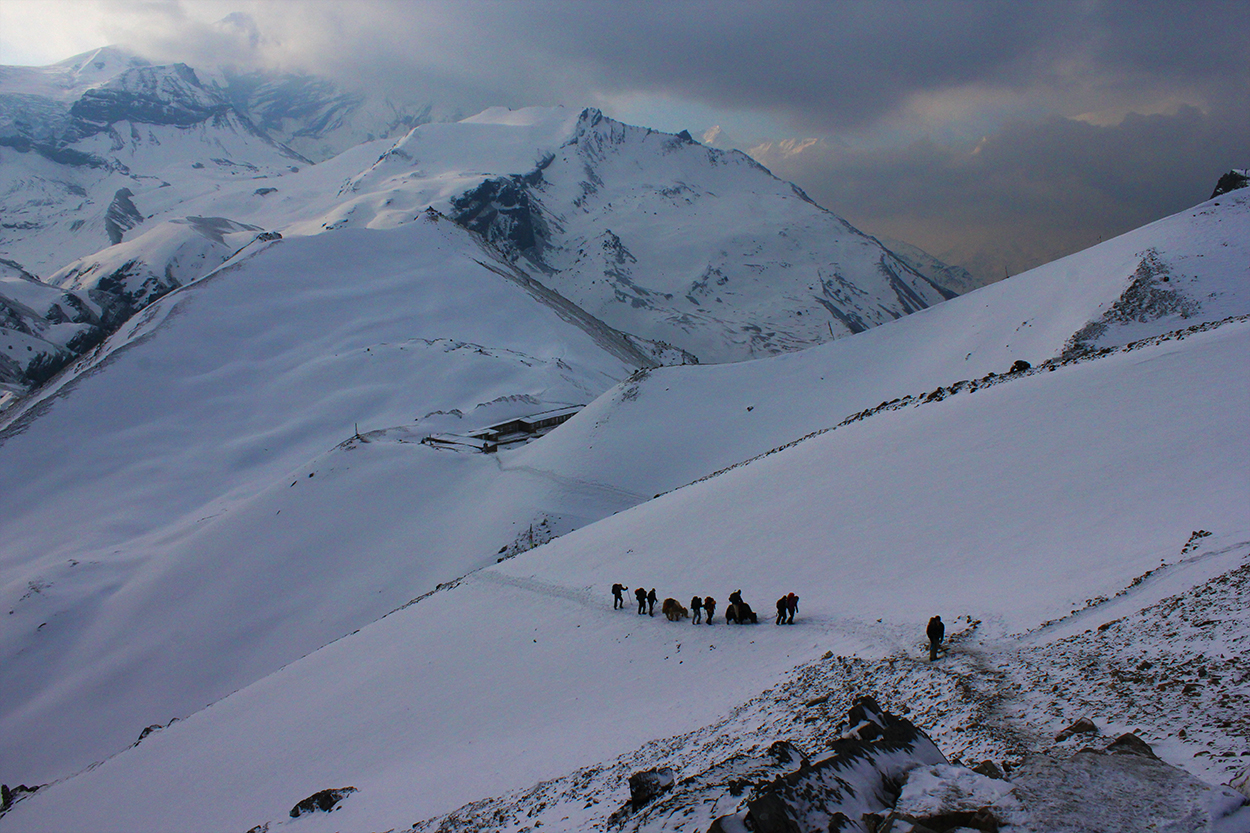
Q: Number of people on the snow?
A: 9